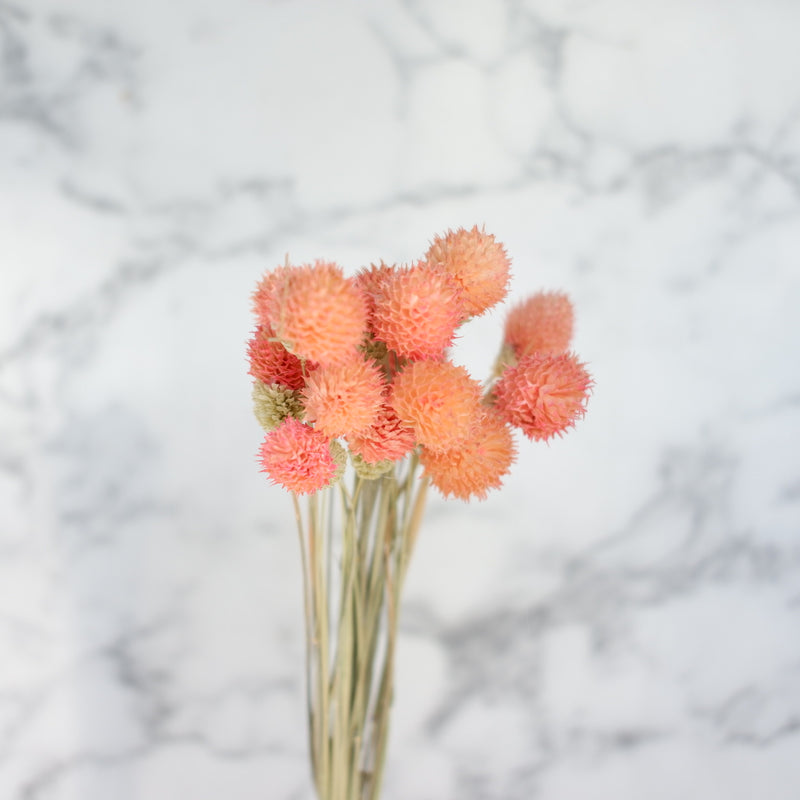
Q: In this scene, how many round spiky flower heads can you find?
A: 13